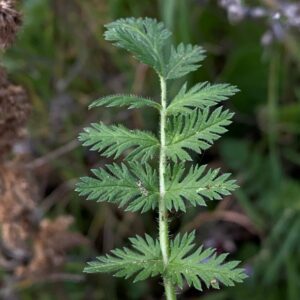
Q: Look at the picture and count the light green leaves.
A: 10